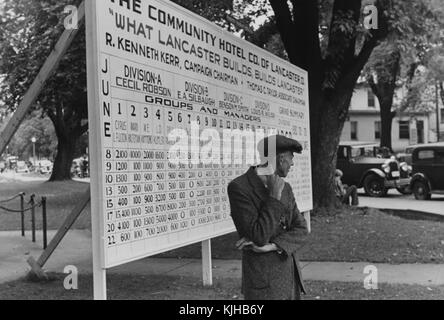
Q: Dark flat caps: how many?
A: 1